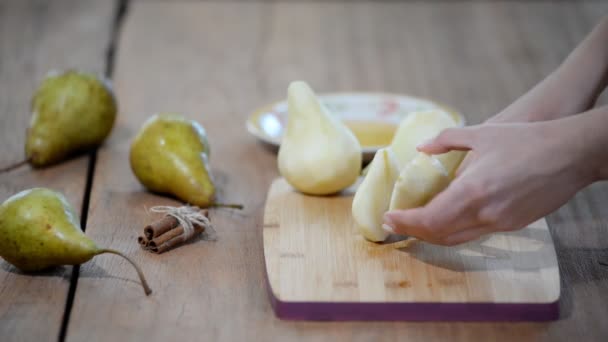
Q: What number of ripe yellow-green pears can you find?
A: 3